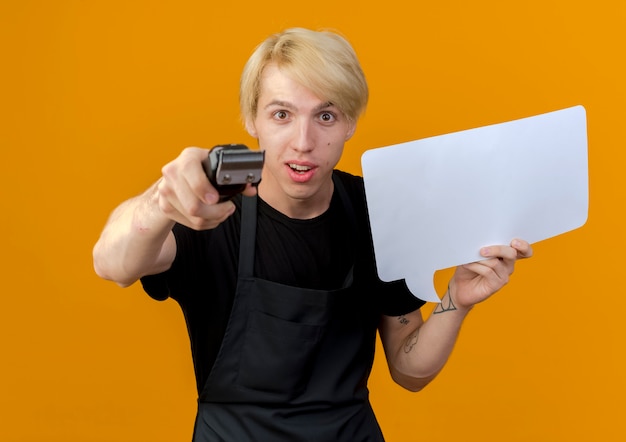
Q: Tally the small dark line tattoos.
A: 3